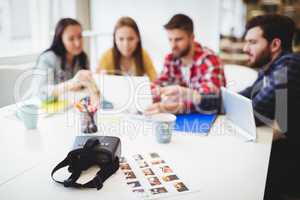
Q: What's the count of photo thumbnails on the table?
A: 15